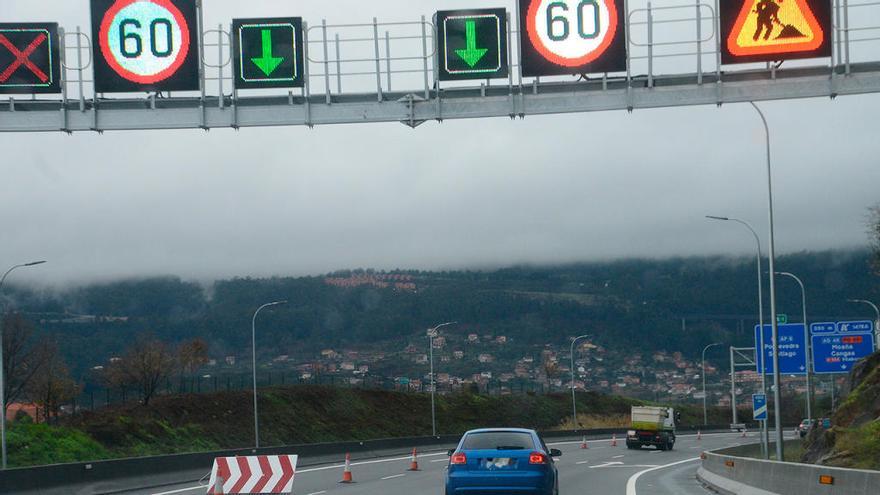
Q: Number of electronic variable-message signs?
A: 6